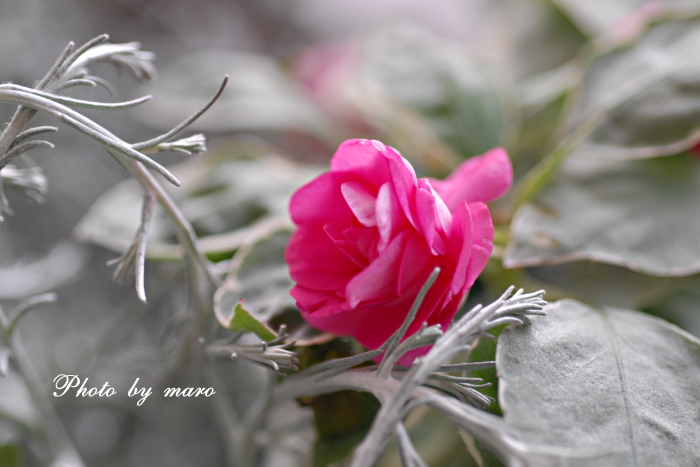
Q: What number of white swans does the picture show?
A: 0